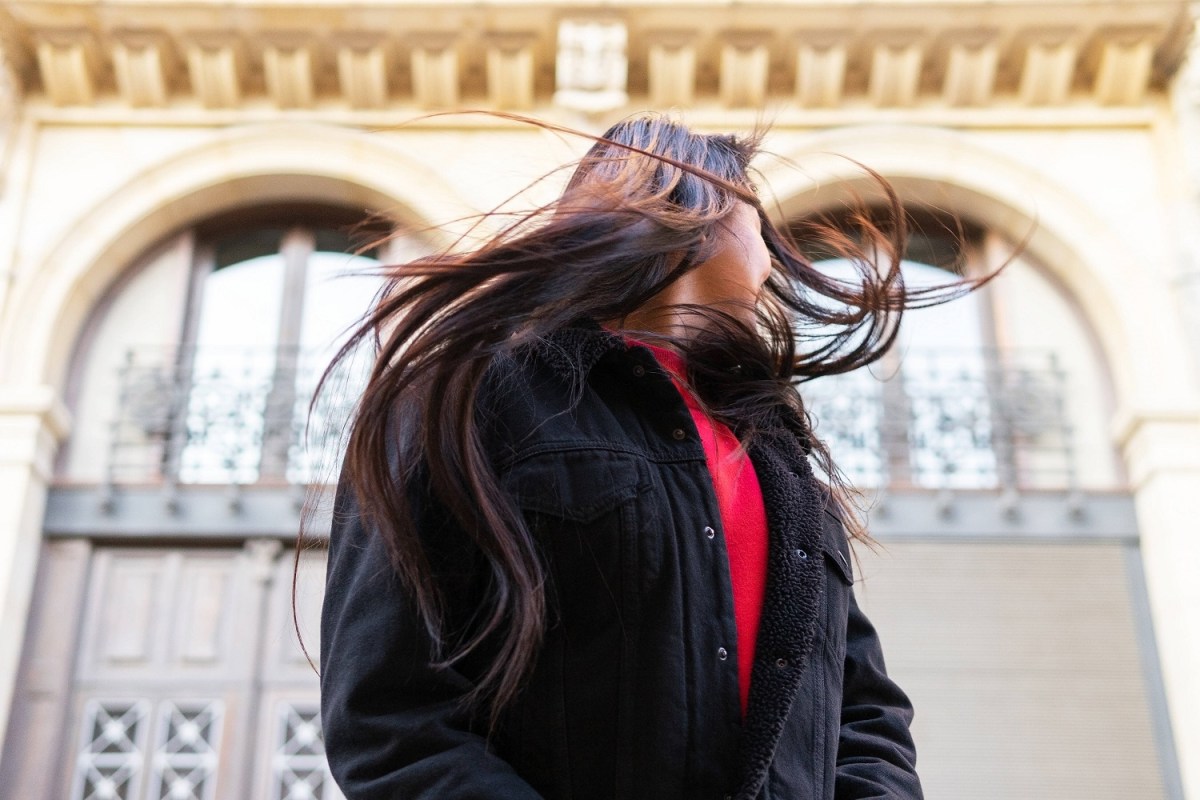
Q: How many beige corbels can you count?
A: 14